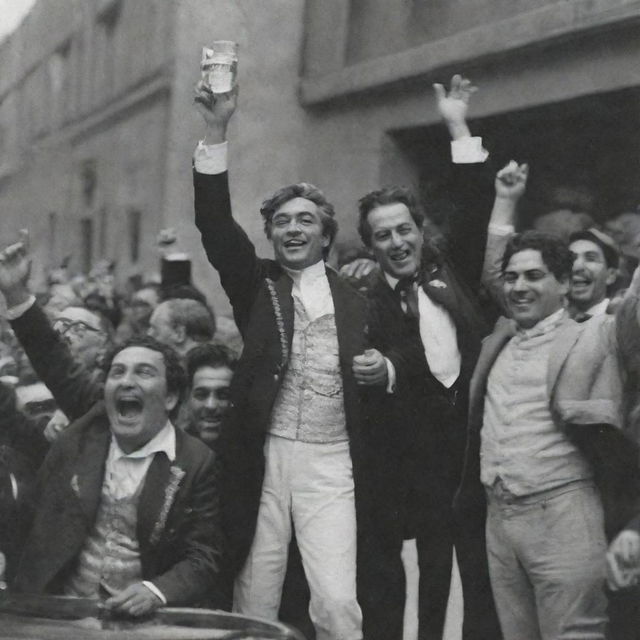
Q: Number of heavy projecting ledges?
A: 1